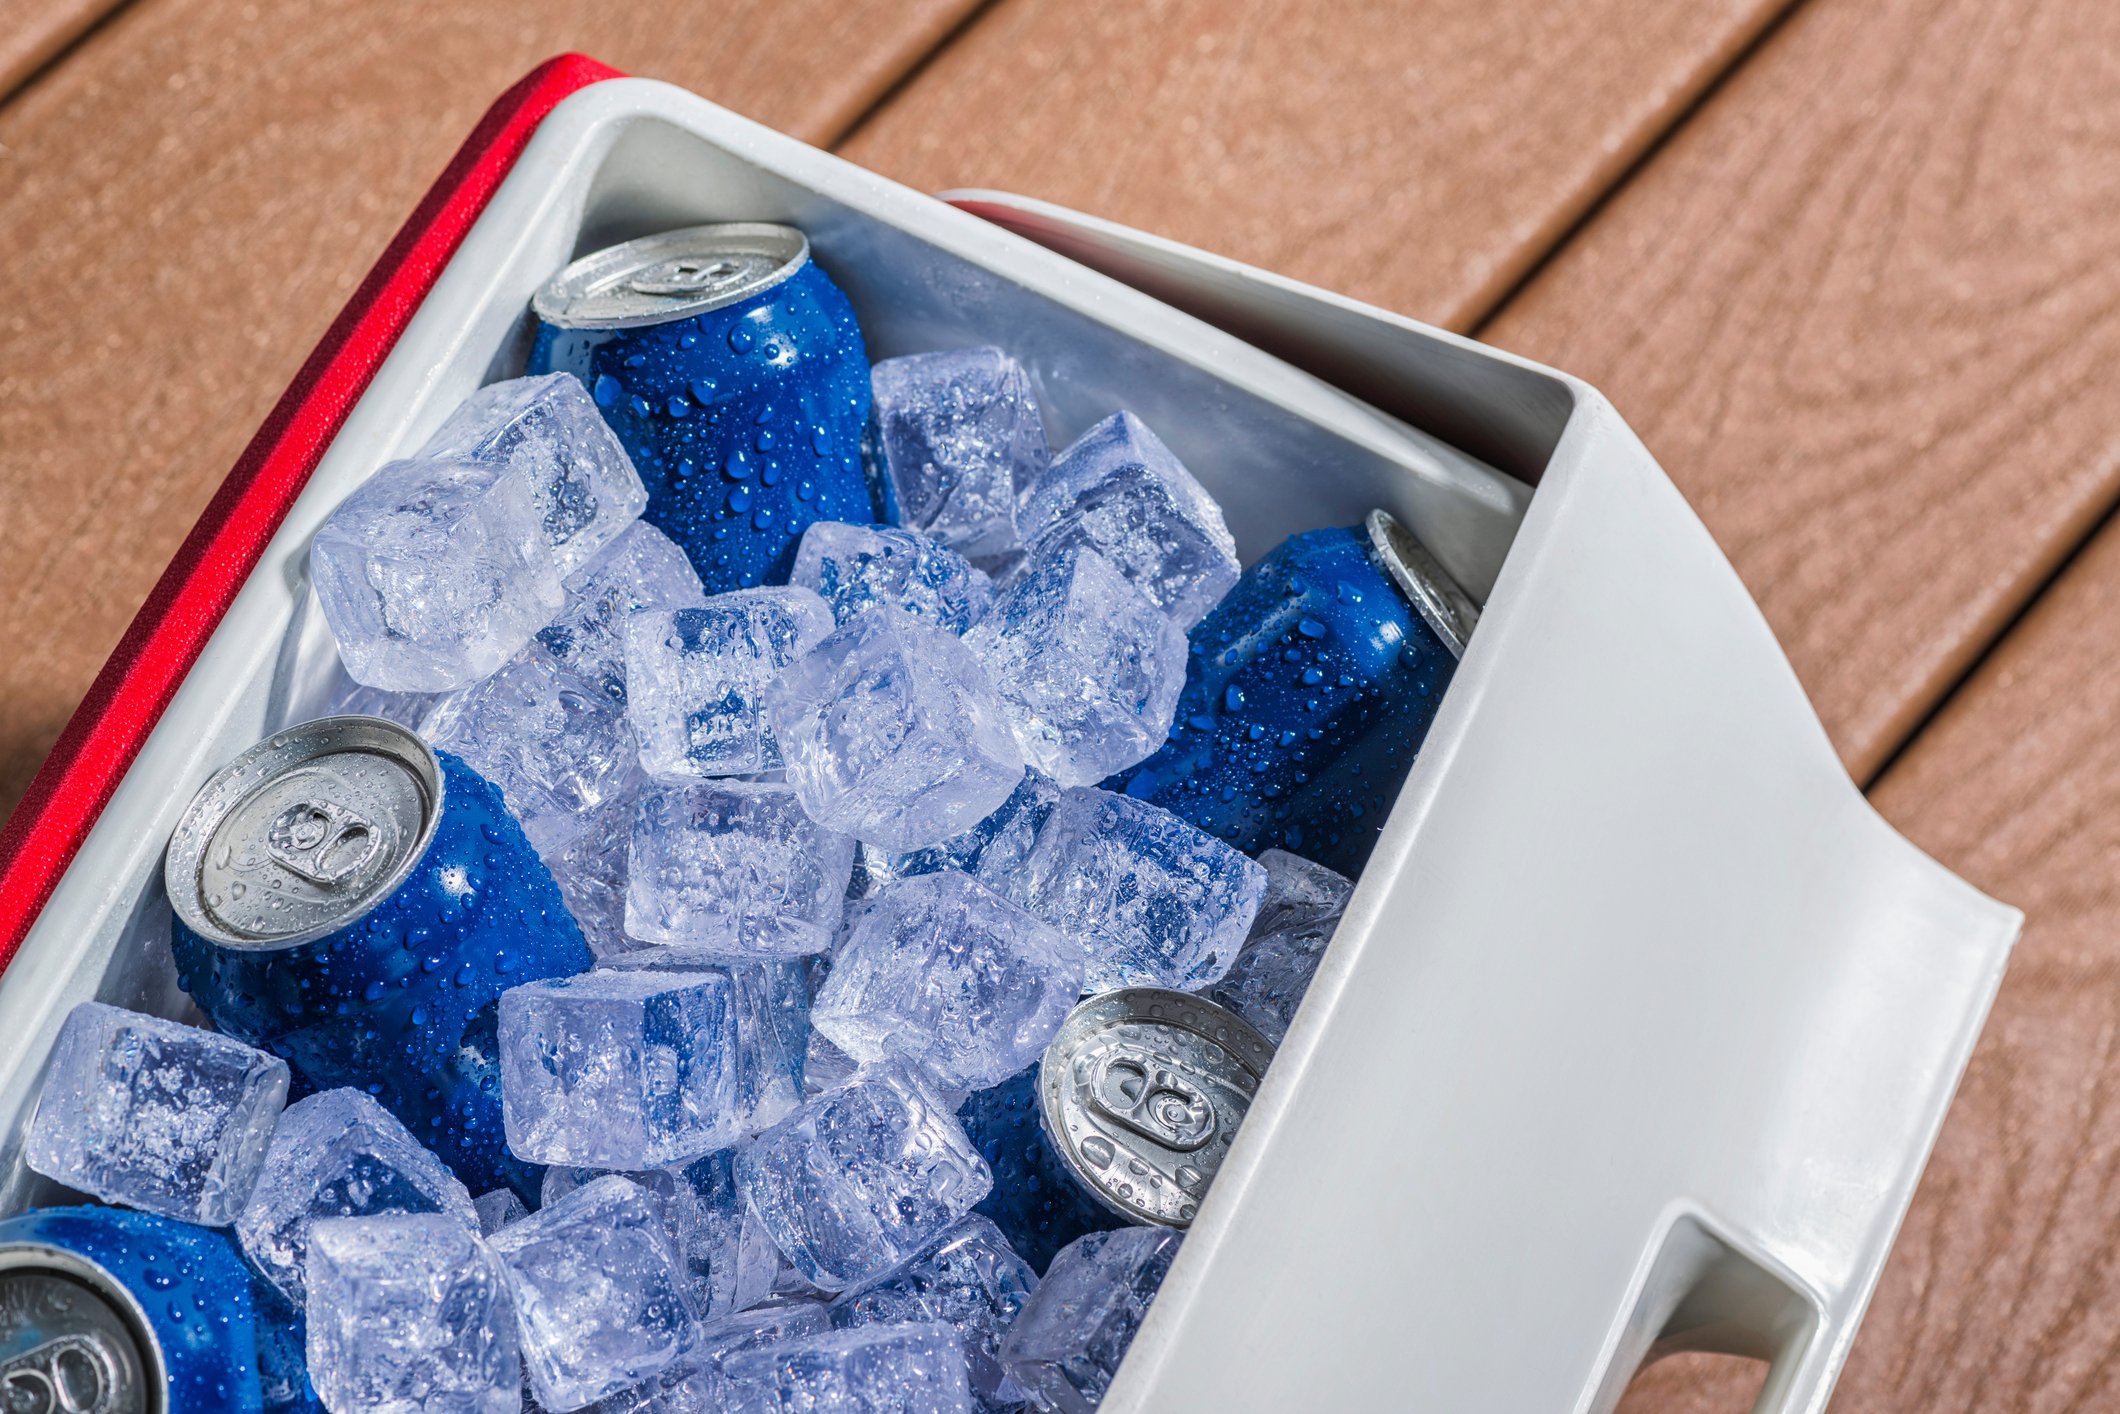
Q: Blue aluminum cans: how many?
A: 5